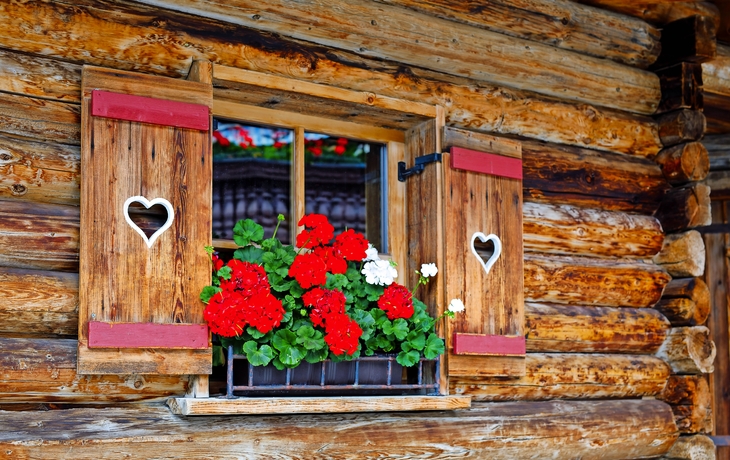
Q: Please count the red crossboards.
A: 4